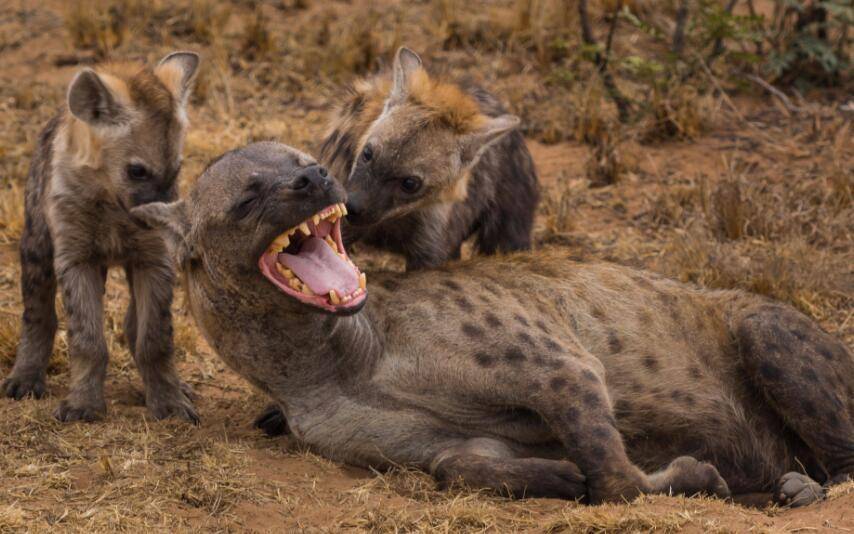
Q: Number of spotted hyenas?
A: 3